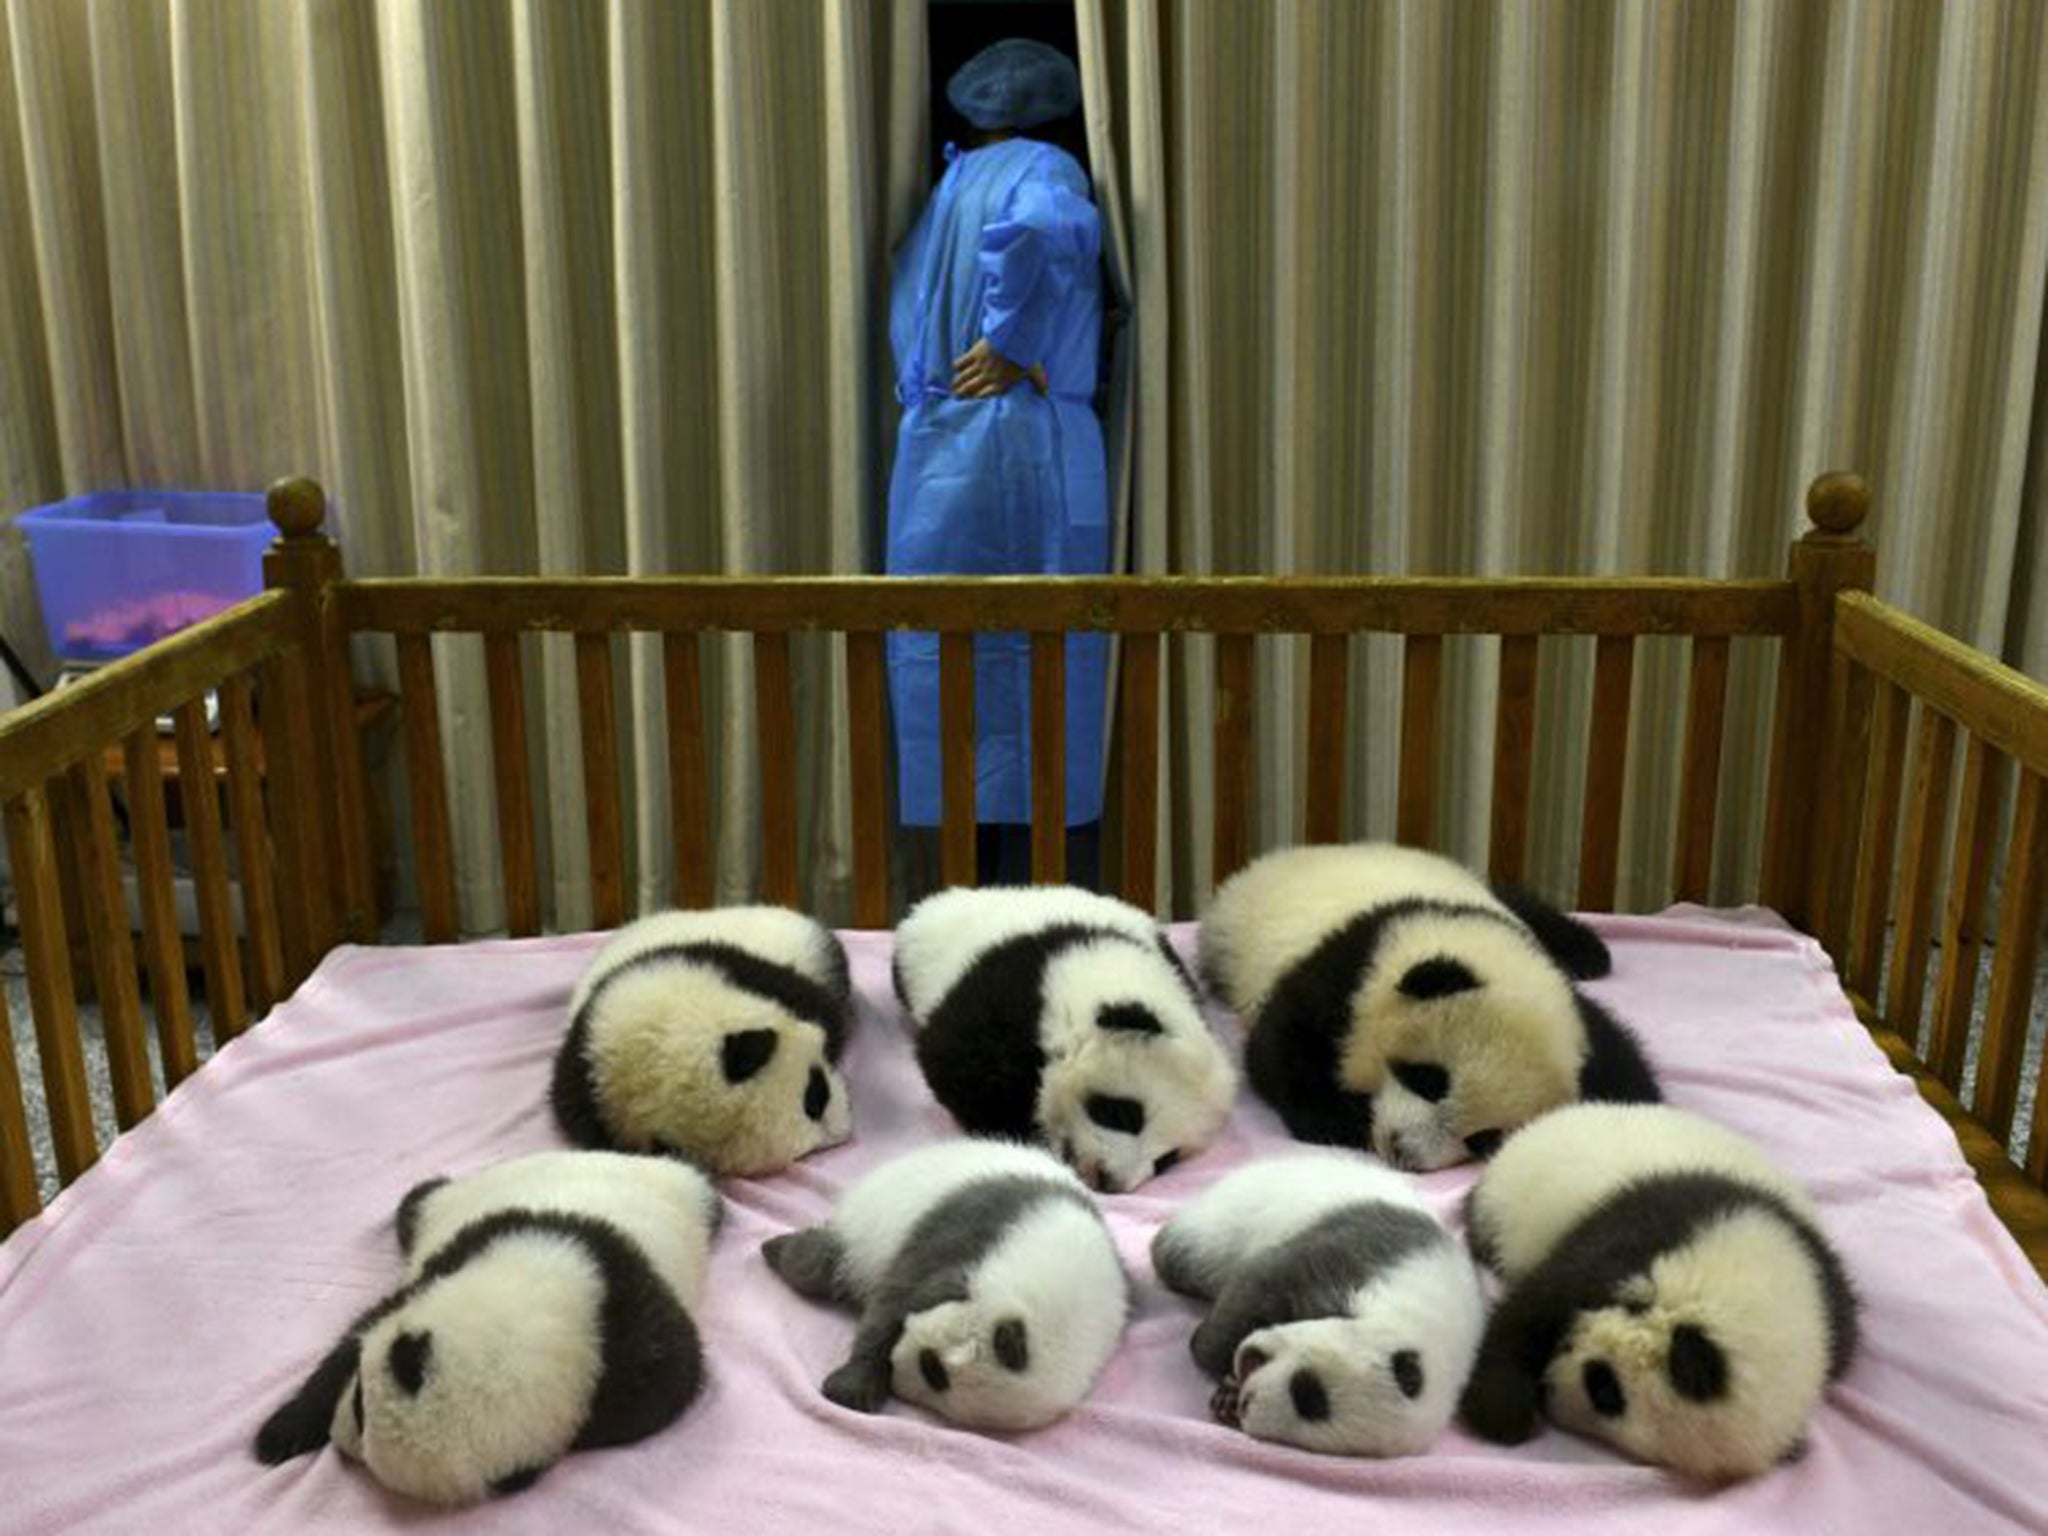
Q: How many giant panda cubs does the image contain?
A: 7